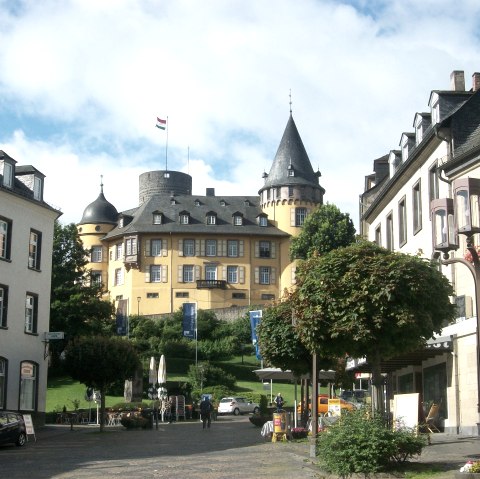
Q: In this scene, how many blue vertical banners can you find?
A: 3